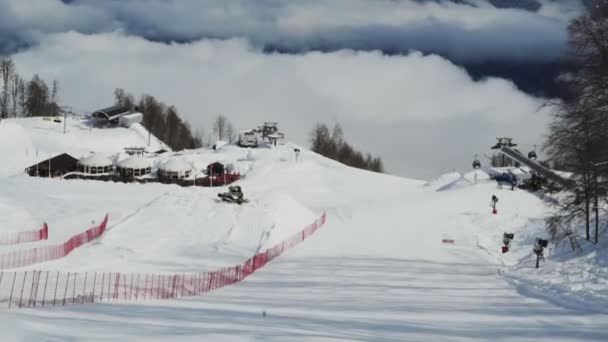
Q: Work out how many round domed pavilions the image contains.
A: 3